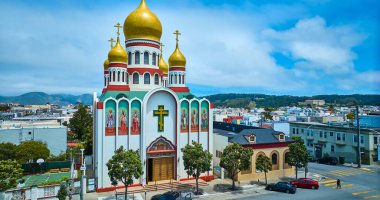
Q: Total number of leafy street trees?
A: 5